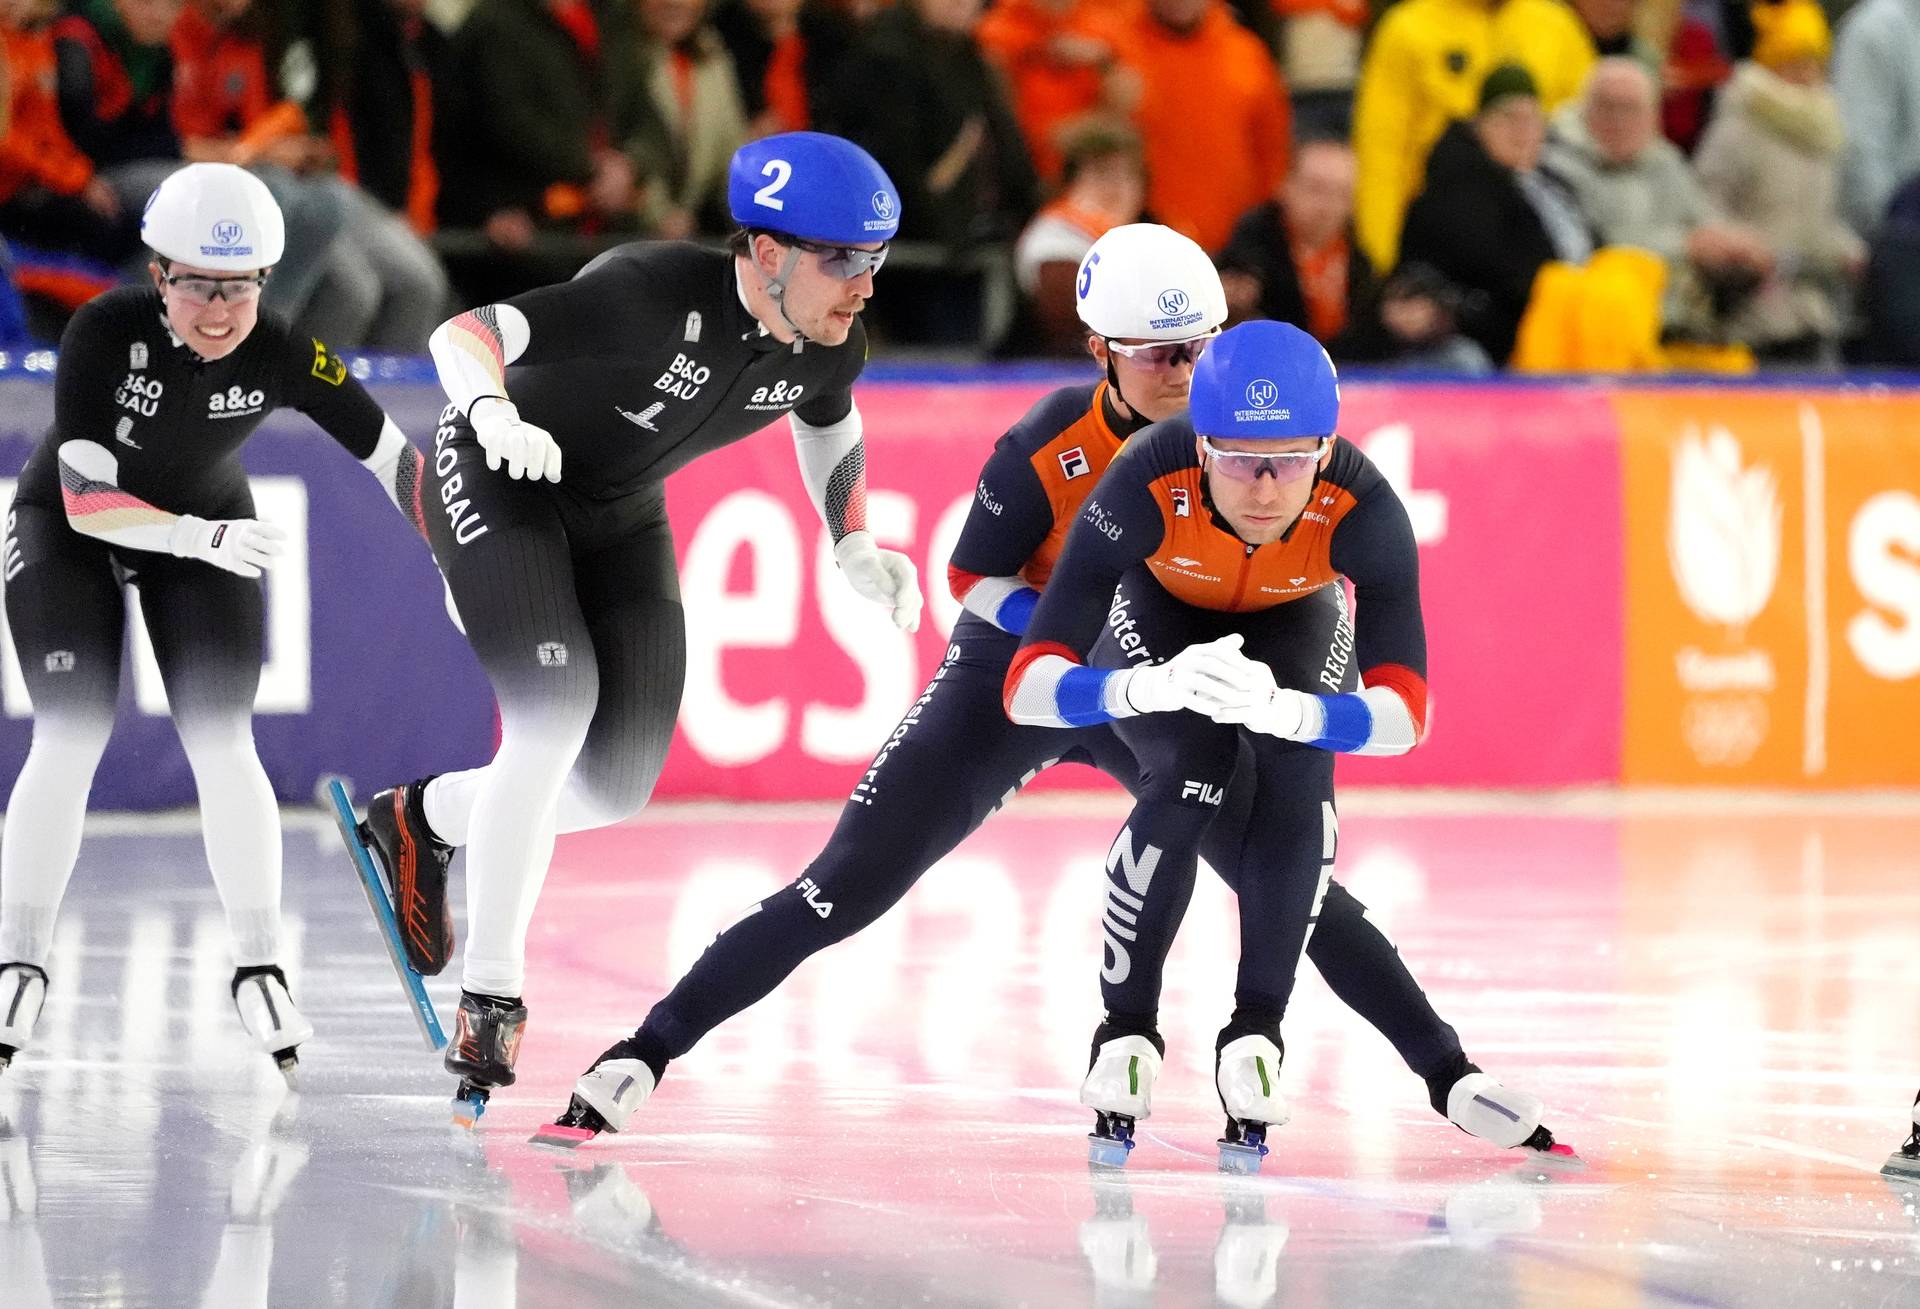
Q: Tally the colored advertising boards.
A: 3